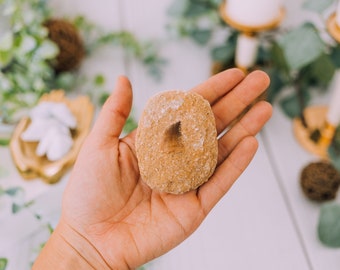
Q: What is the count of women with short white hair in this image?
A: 0